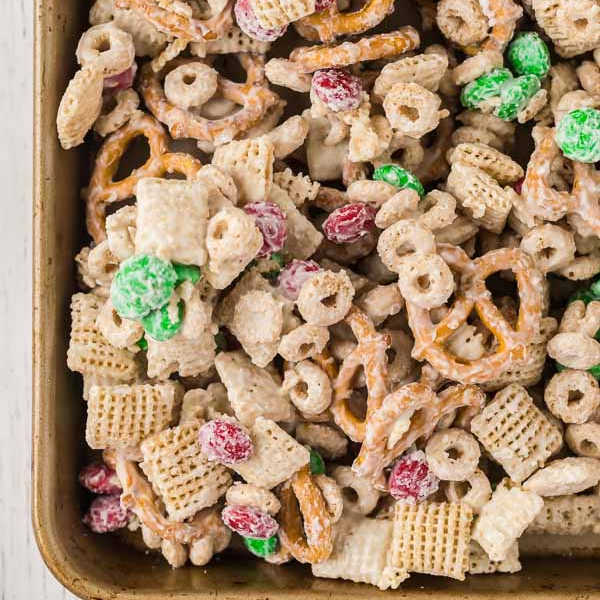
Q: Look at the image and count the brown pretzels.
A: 12